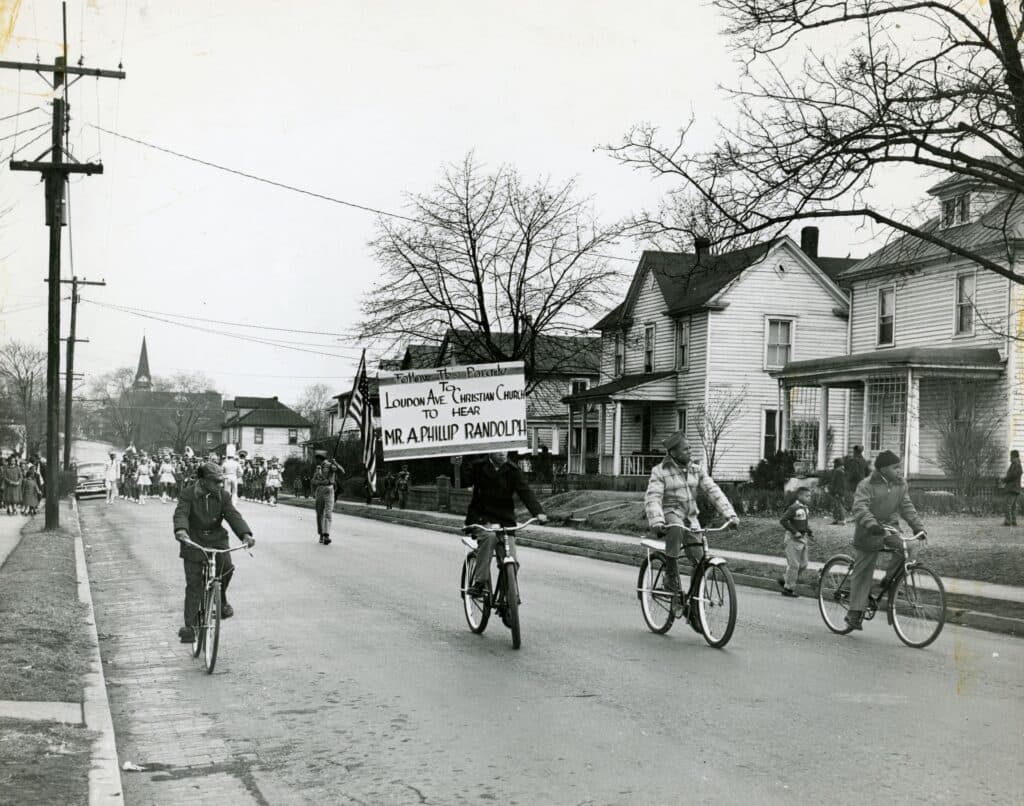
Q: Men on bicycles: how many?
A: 4